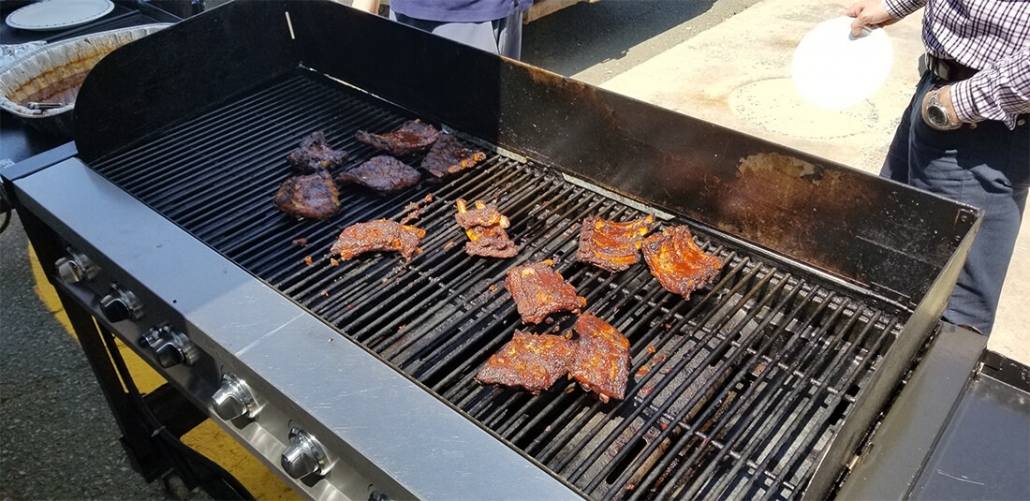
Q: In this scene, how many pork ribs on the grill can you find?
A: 12